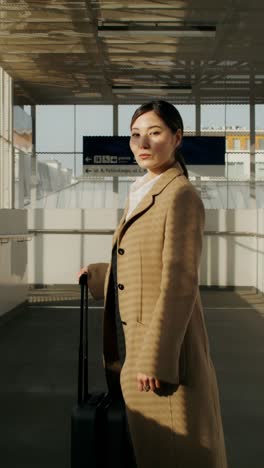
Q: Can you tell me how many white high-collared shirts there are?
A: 1